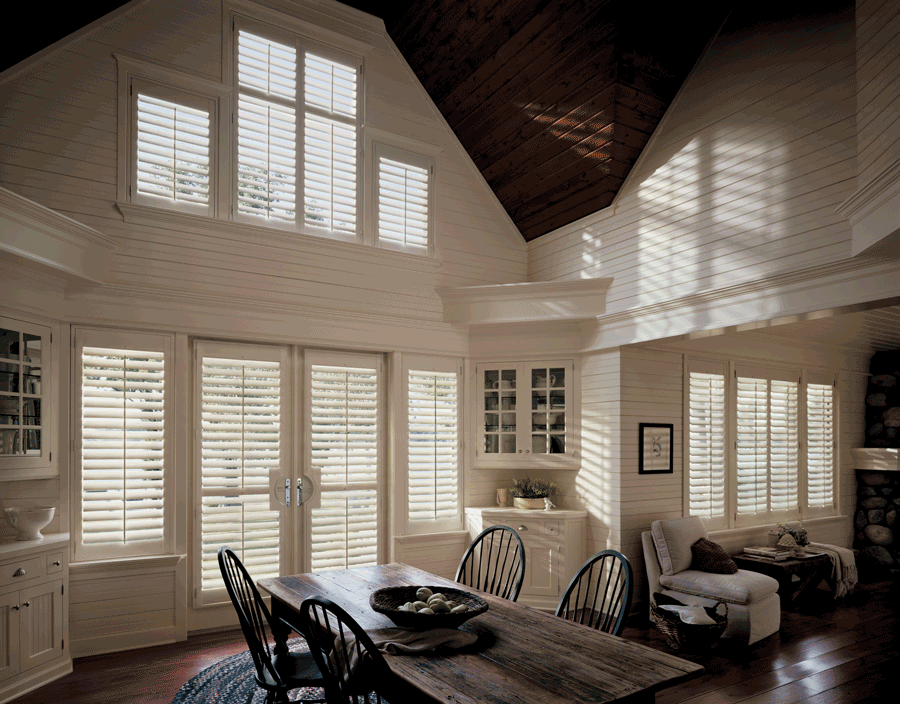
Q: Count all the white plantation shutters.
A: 12